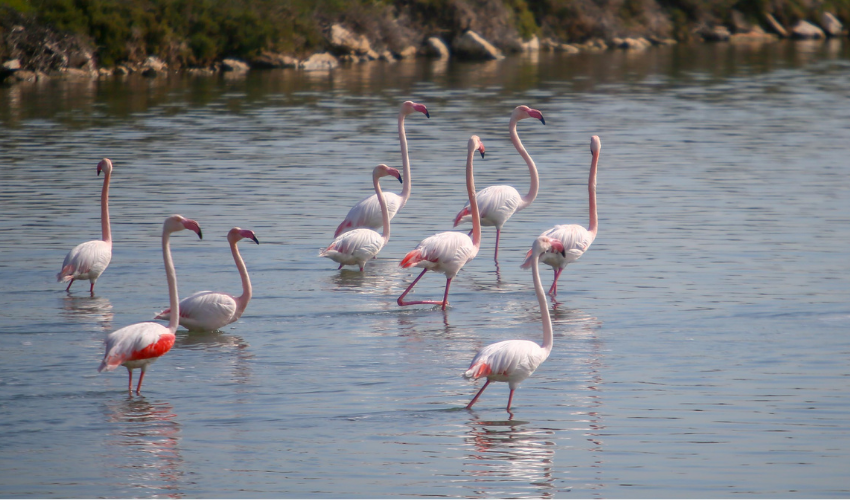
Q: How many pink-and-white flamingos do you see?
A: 9